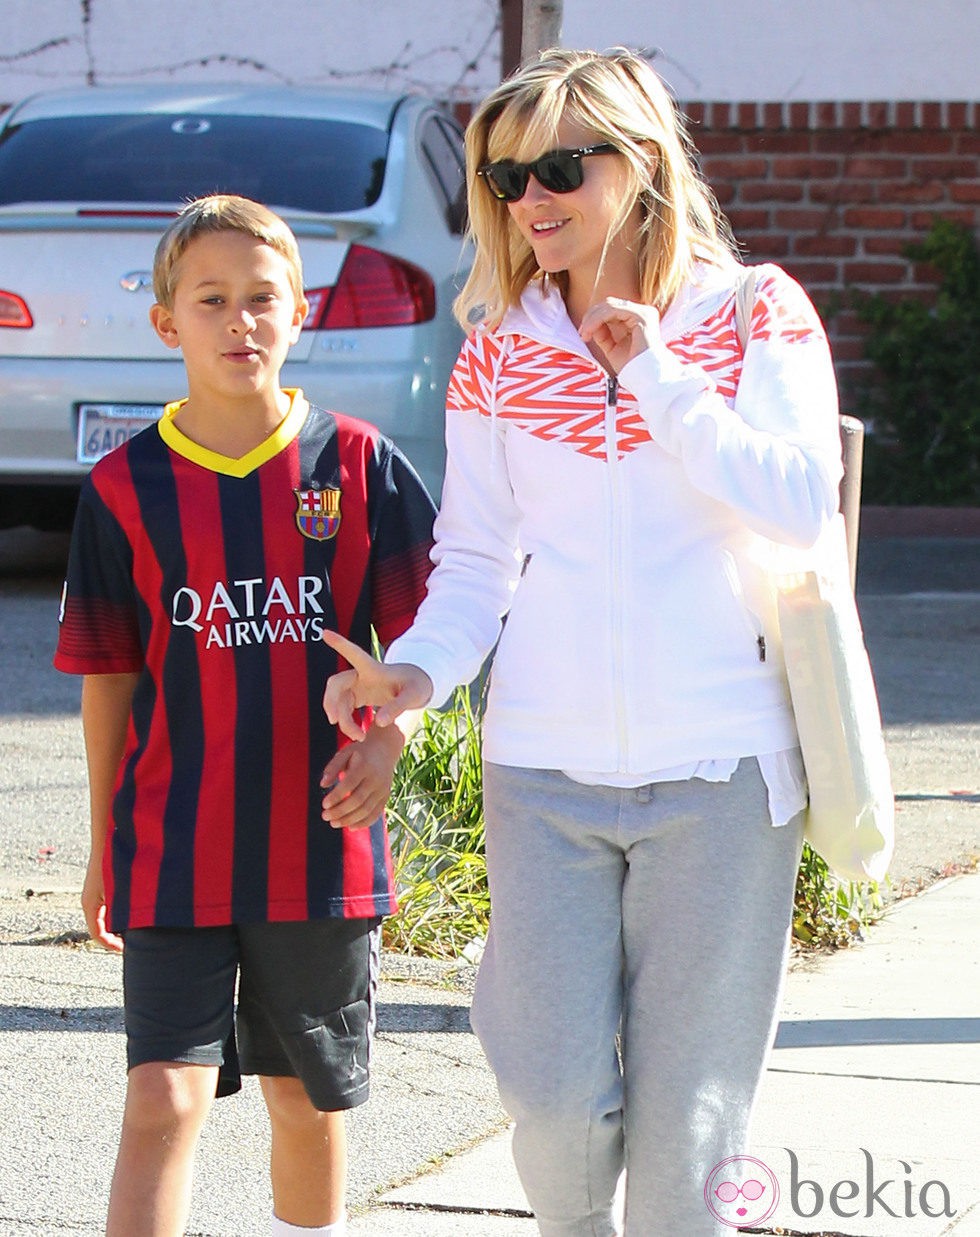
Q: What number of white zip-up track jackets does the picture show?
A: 1